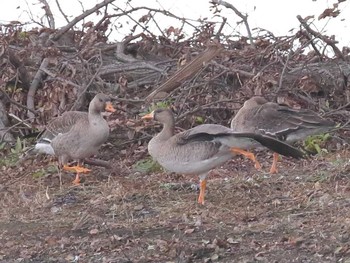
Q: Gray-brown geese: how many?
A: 3